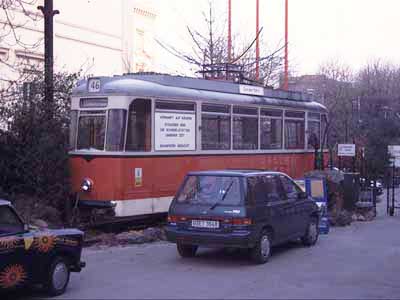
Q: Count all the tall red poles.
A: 3